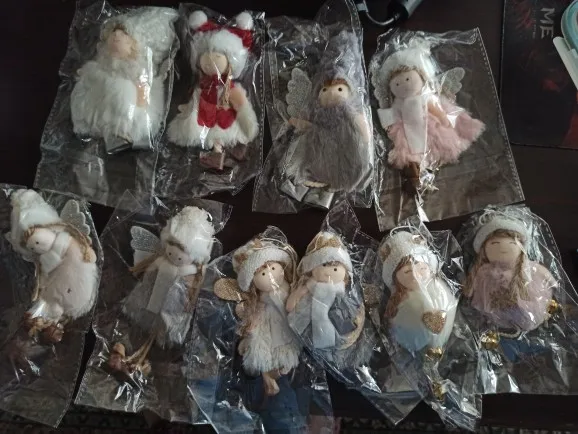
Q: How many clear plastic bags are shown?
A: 10